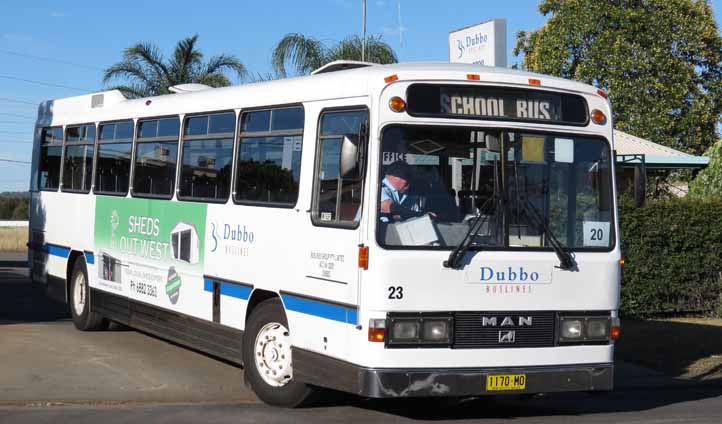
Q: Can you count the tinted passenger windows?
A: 6